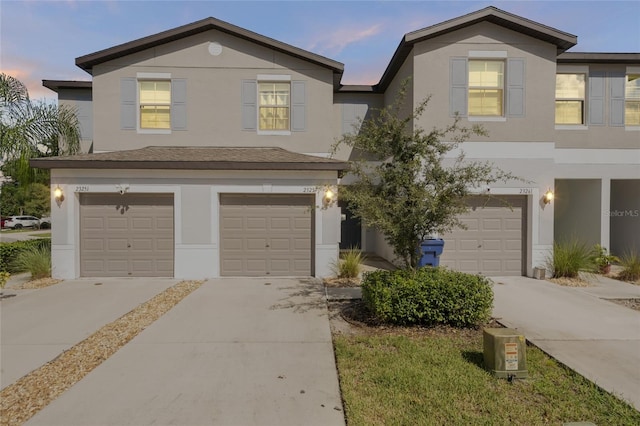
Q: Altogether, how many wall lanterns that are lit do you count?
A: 3